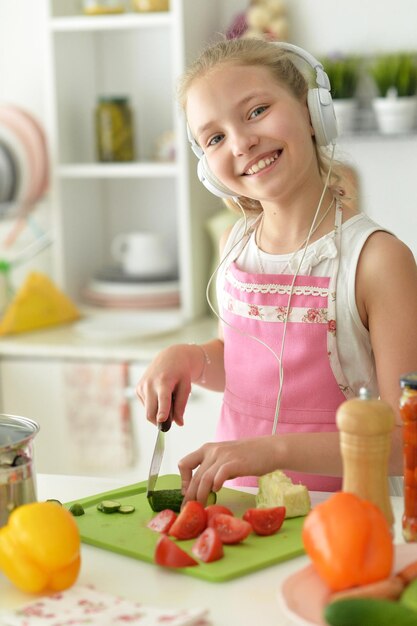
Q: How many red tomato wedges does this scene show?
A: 7